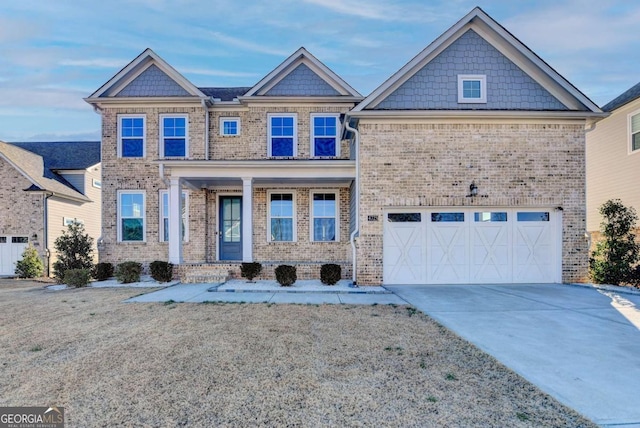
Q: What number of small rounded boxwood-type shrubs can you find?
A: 7